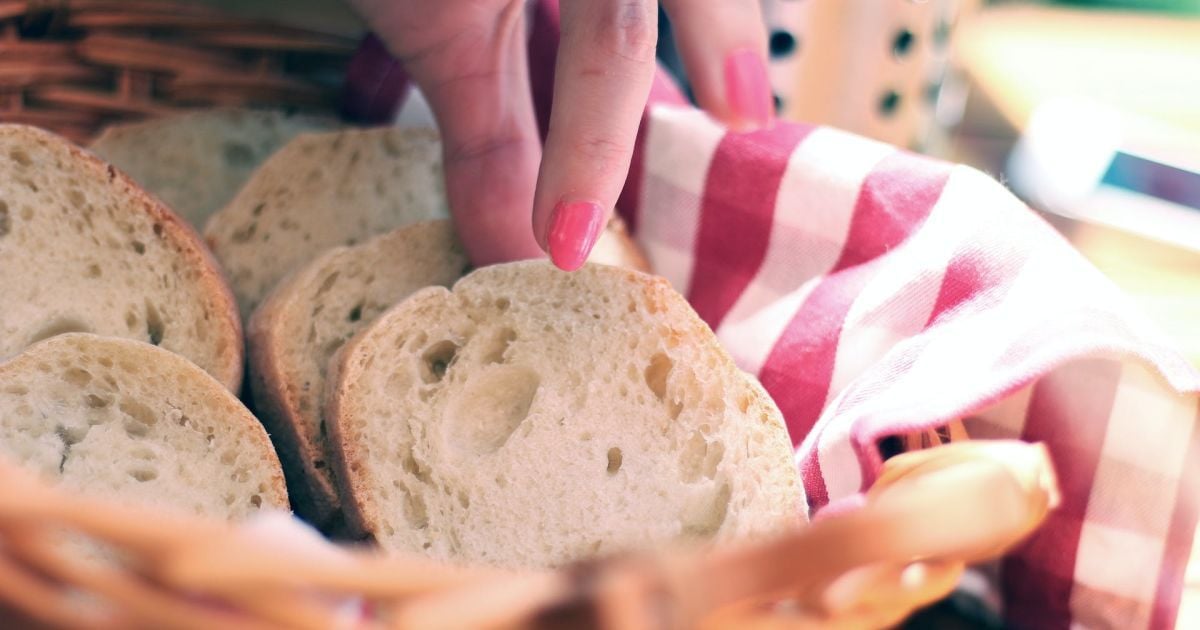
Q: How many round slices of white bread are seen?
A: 6